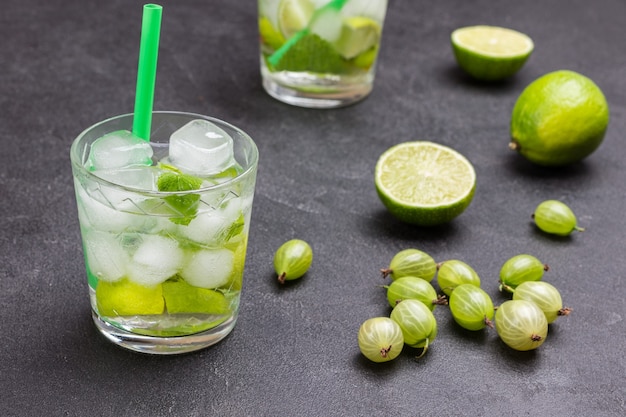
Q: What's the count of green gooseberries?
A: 11